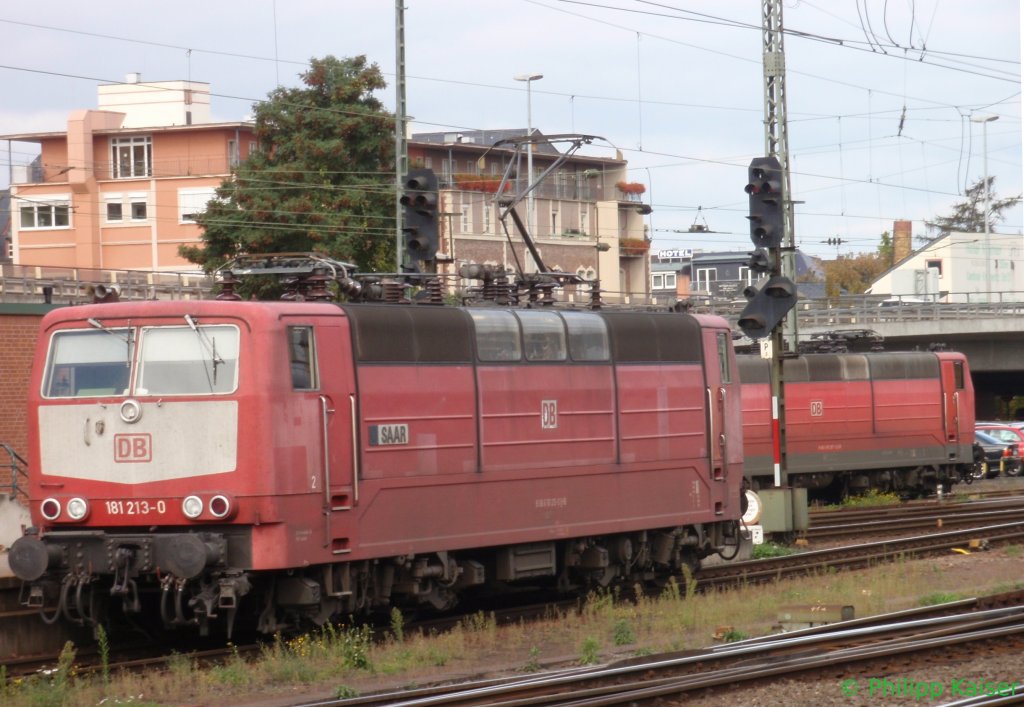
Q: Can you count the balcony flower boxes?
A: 3